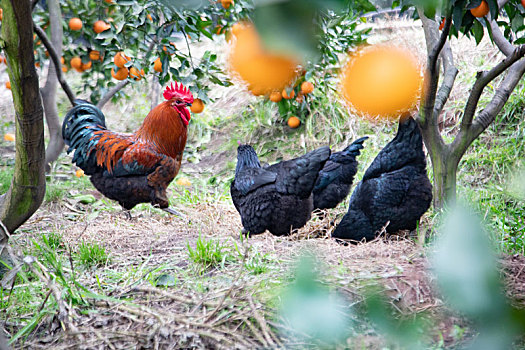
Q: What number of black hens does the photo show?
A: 3